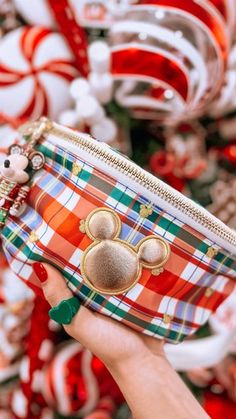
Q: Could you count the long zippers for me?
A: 1